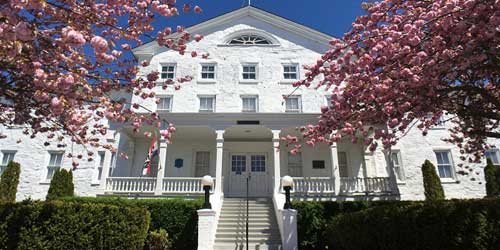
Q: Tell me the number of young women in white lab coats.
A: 0